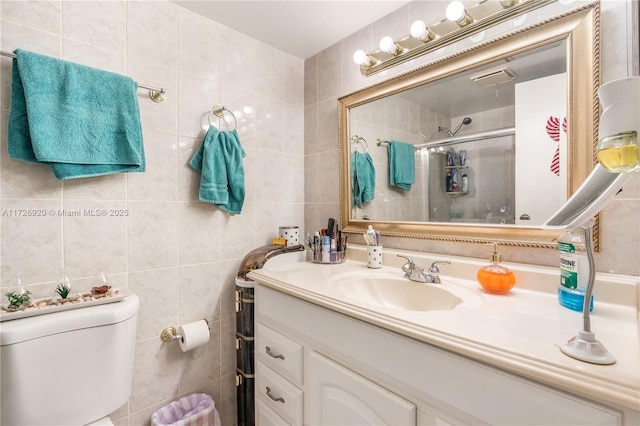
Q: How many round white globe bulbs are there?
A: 4